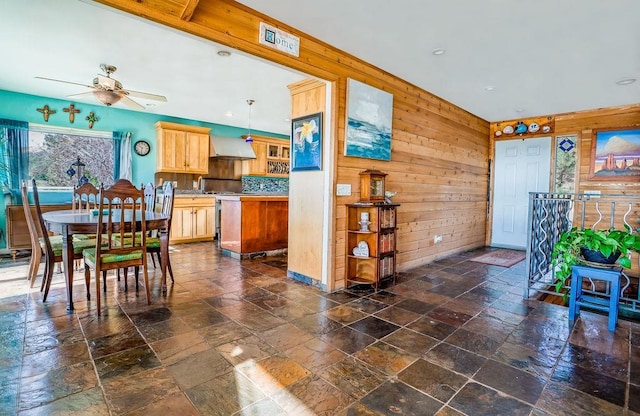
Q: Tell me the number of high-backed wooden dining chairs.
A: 6